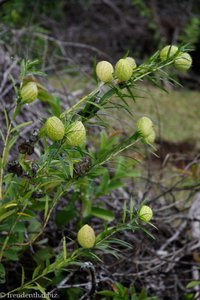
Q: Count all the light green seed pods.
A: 12